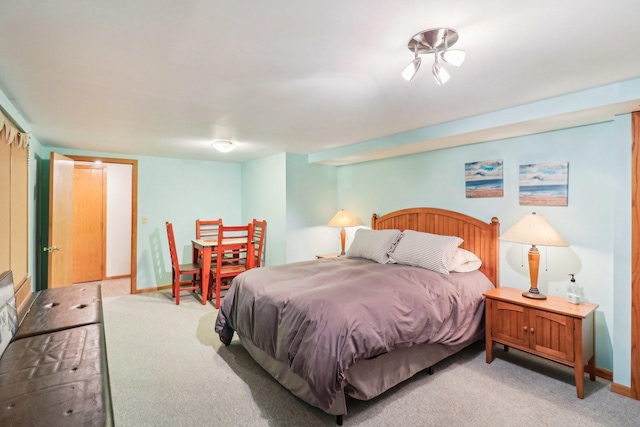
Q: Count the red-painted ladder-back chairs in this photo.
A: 4